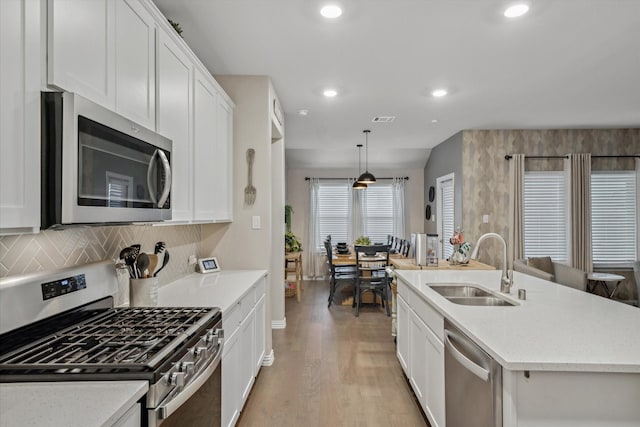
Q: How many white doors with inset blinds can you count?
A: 1